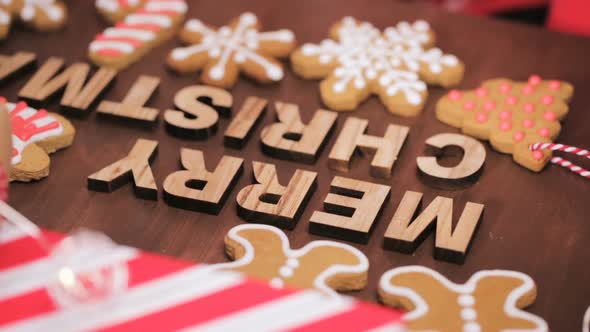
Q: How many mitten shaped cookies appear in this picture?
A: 1